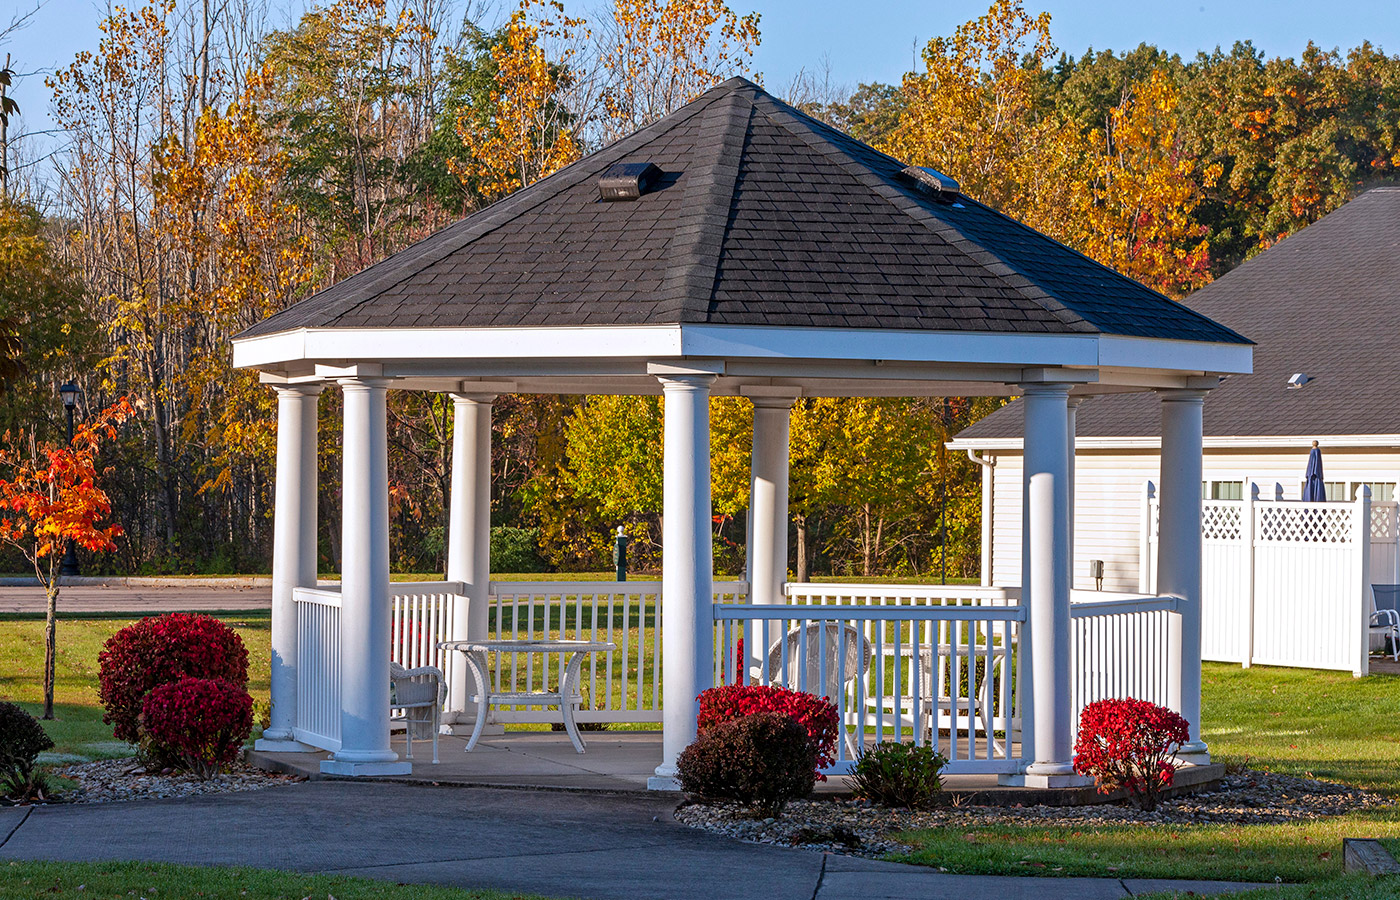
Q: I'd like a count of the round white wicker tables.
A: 2